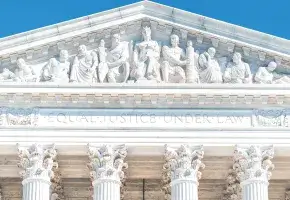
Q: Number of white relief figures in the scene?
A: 9